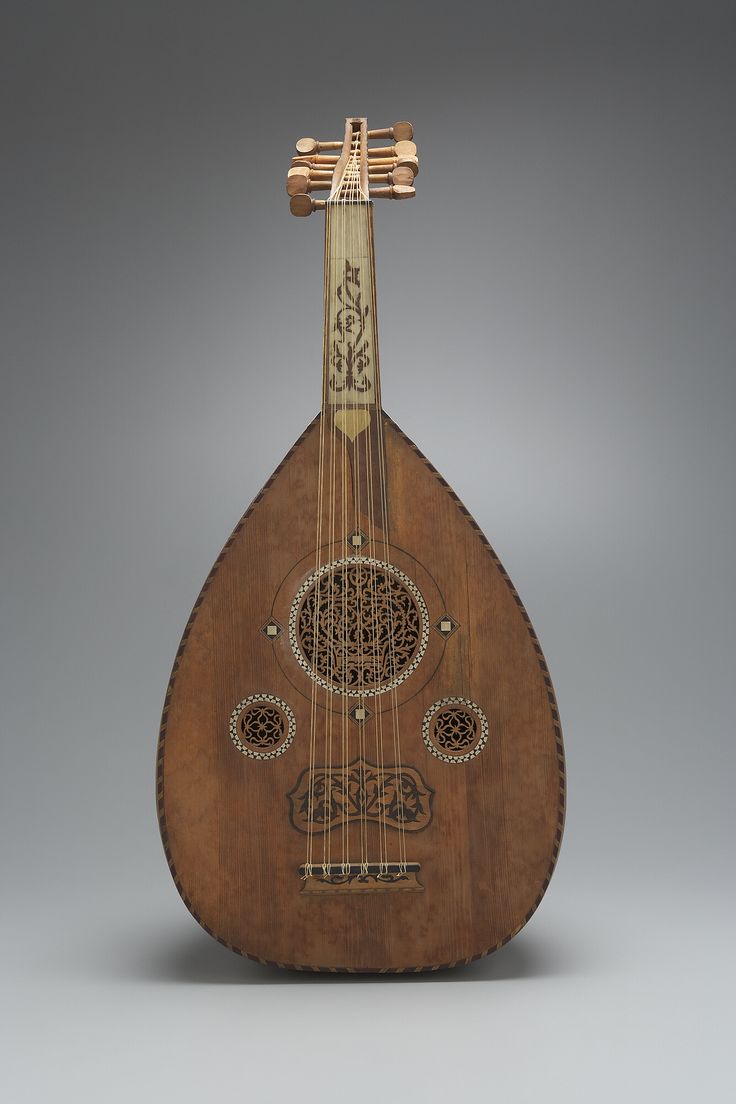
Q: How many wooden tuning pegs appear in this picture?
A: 12